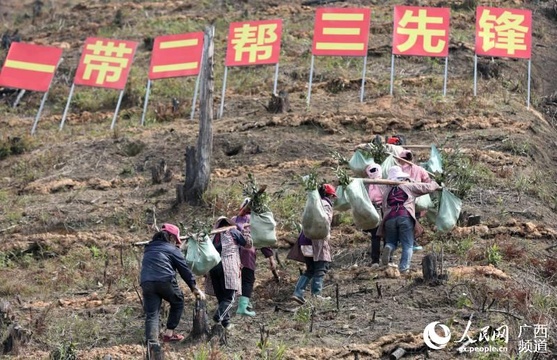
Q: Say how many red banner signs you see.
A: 7